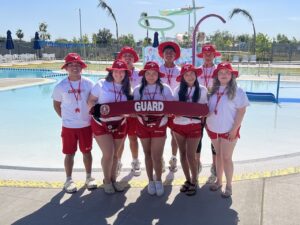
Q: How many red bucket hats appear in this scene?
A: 8